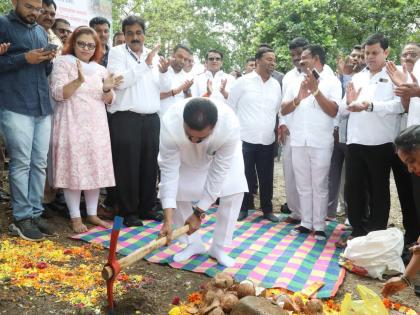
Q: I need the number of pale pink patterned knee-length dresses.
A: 1